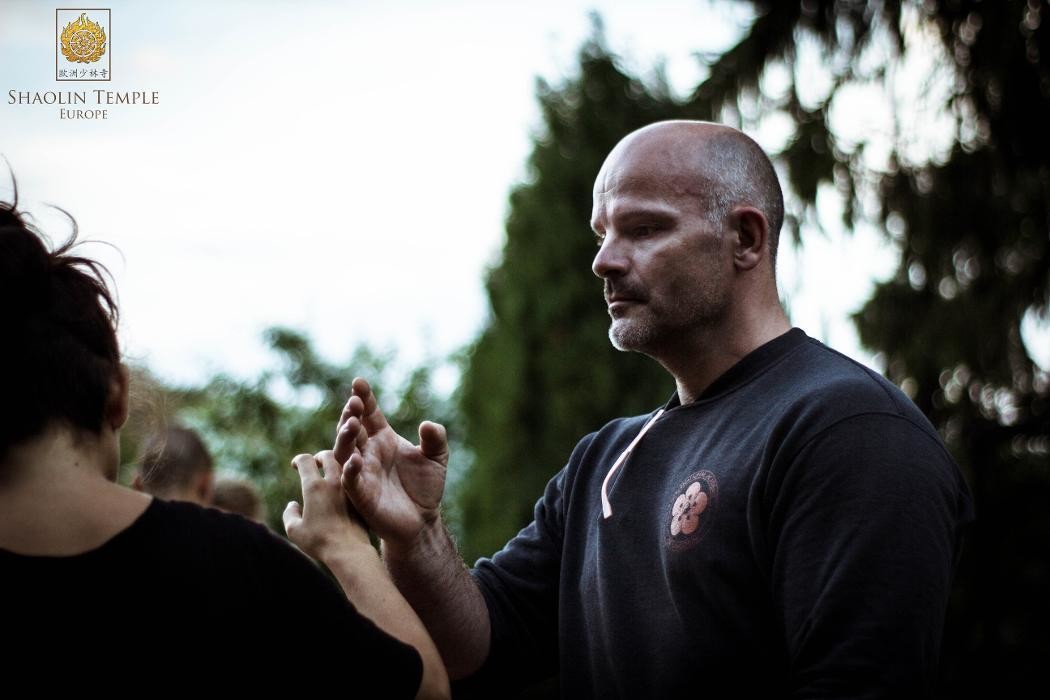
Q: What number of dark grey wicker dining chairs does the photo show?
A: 0